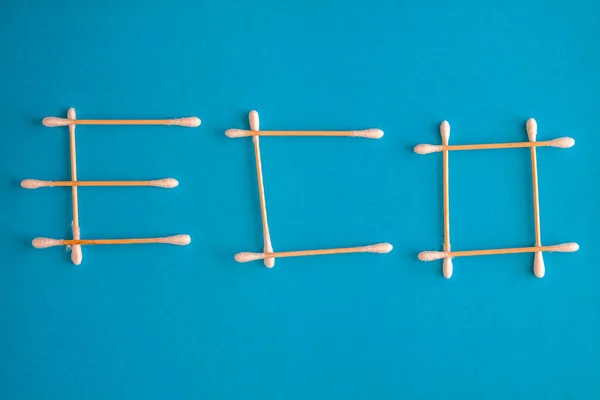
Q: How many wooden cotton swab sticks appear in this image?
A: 11